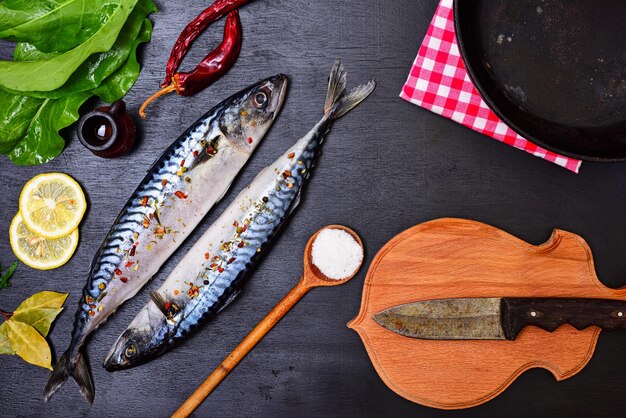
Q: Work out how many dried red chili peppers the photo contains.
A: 2